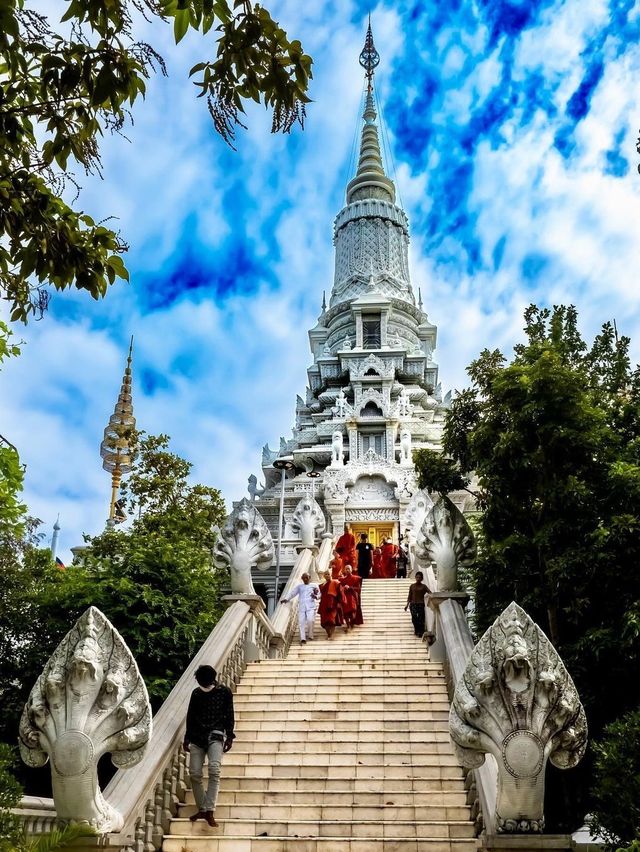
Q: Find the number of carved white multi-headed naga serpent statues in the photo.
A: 6